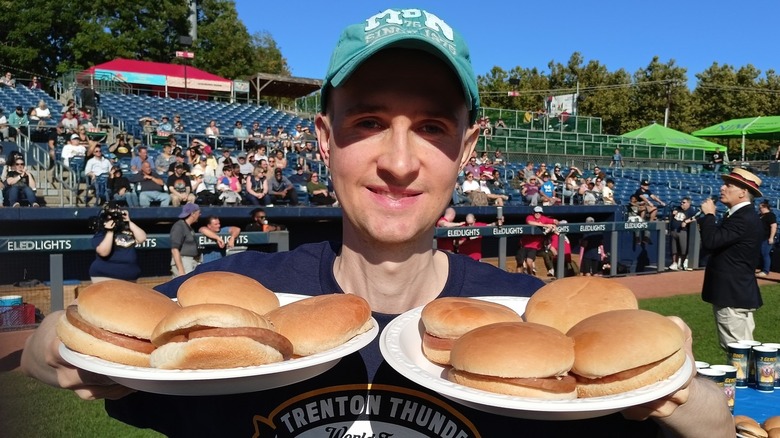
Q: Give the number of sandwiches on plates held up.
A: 8